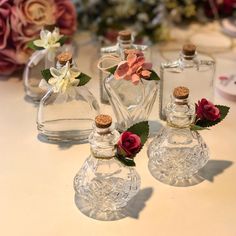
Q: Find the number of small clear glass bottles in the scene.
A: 7